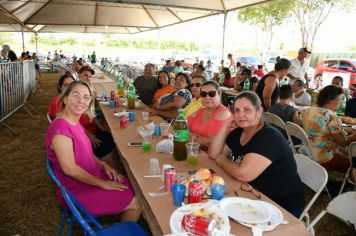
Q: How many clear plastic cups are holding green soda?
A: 2